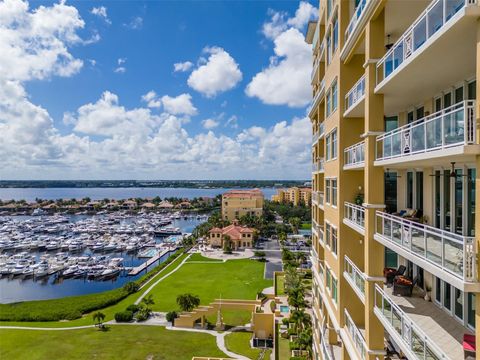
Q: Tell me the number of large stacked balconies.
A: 4